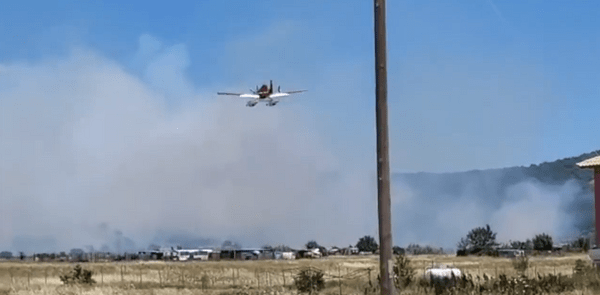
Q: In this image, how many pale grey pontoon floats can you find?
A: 2